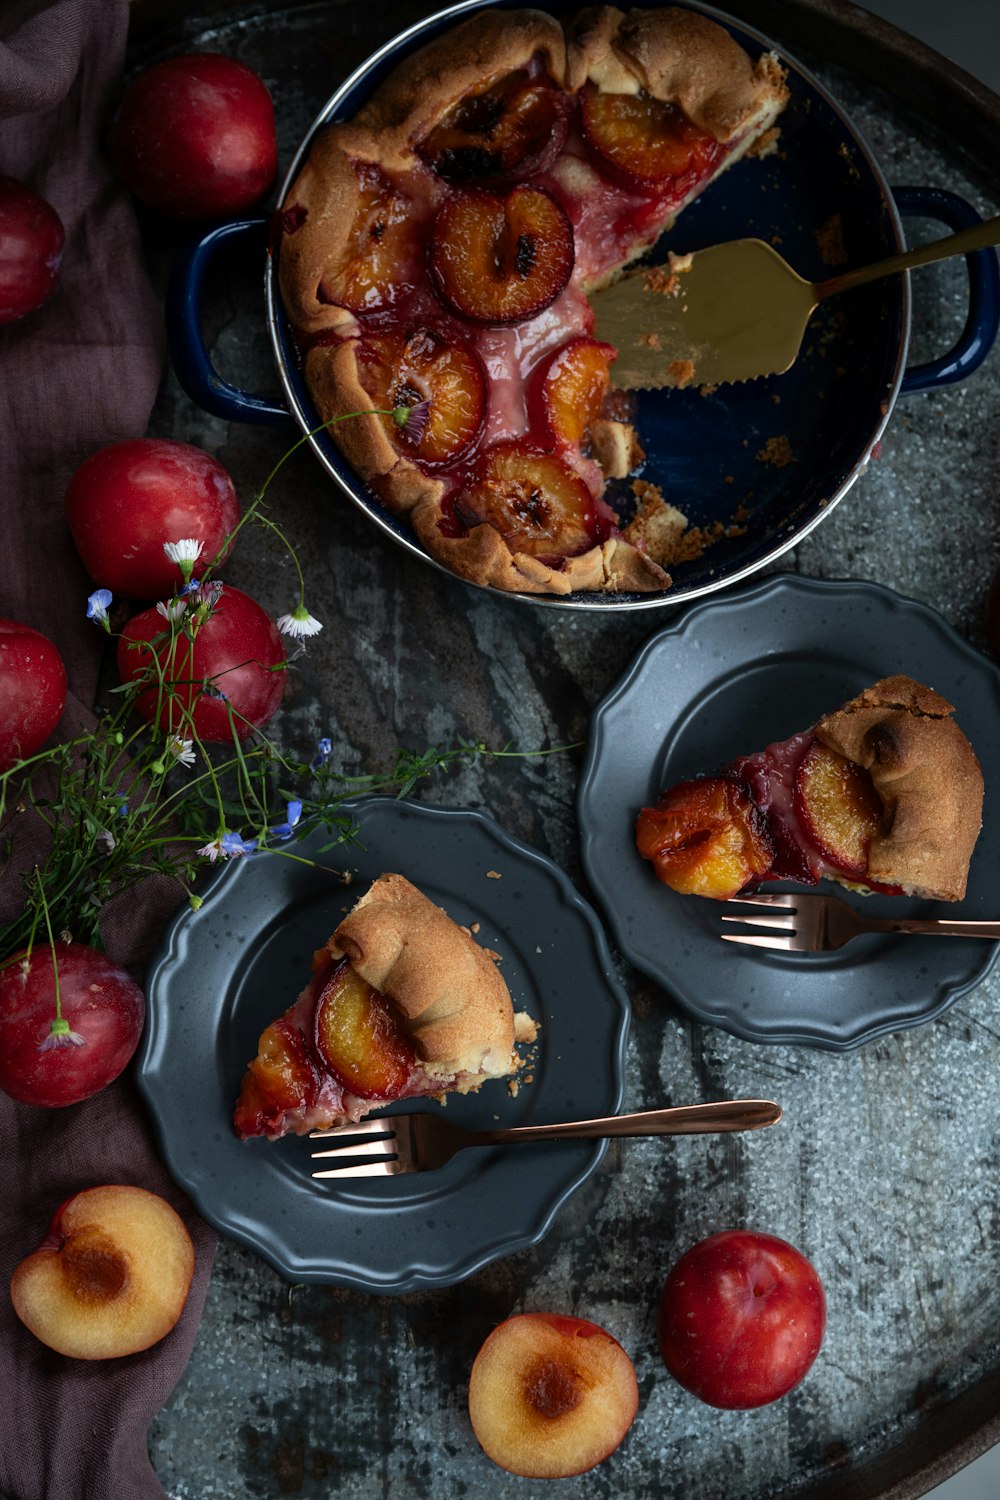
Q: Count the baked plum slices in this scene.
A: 11